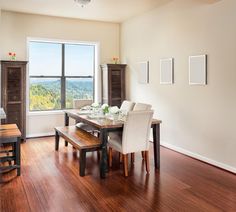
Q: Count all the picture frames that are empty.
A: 3